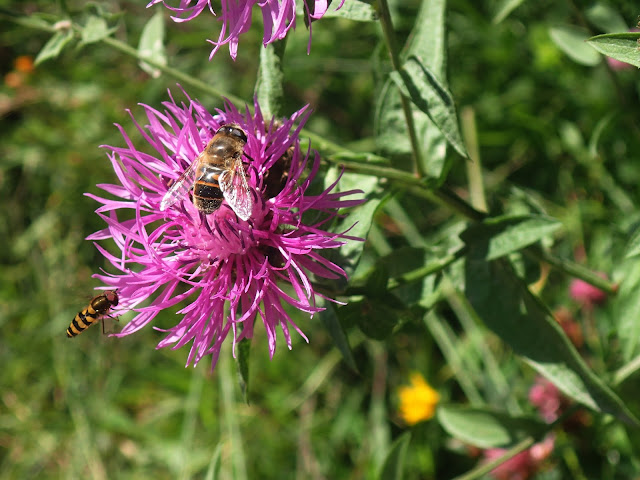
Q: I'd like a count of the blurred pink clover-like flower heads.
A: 4